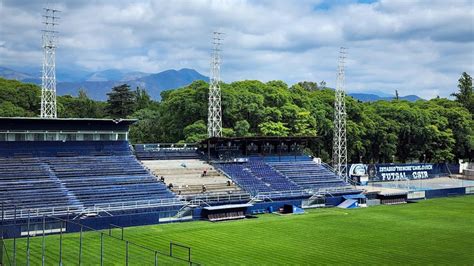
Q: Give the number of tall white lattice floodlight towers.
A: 3